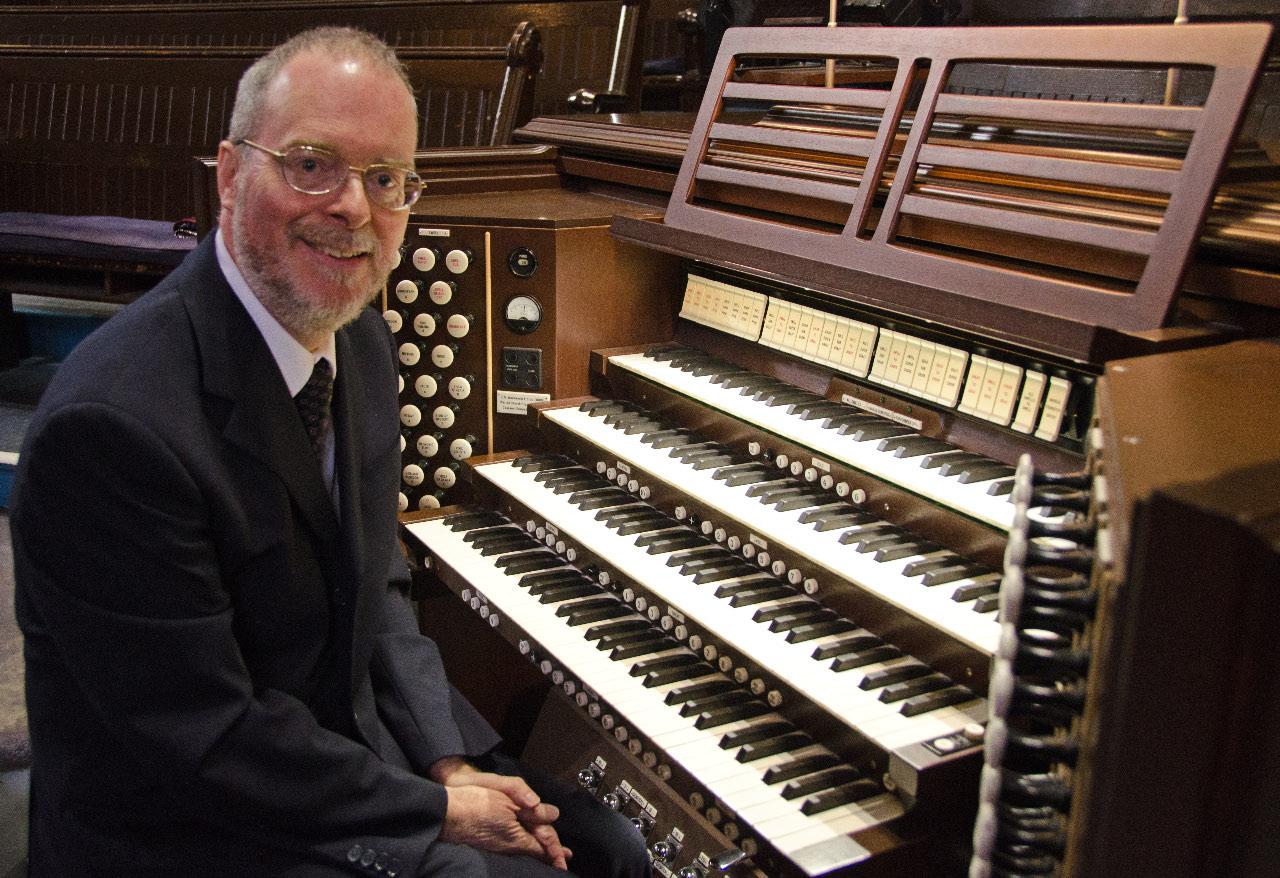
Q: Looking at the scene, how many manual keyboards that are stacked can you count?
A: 4